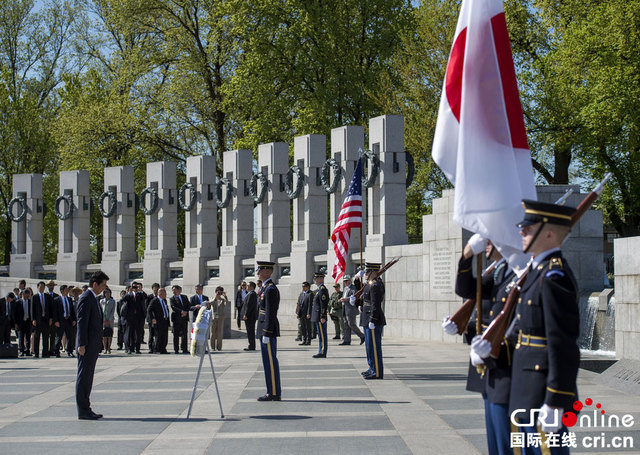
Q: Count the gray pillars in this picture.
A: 10